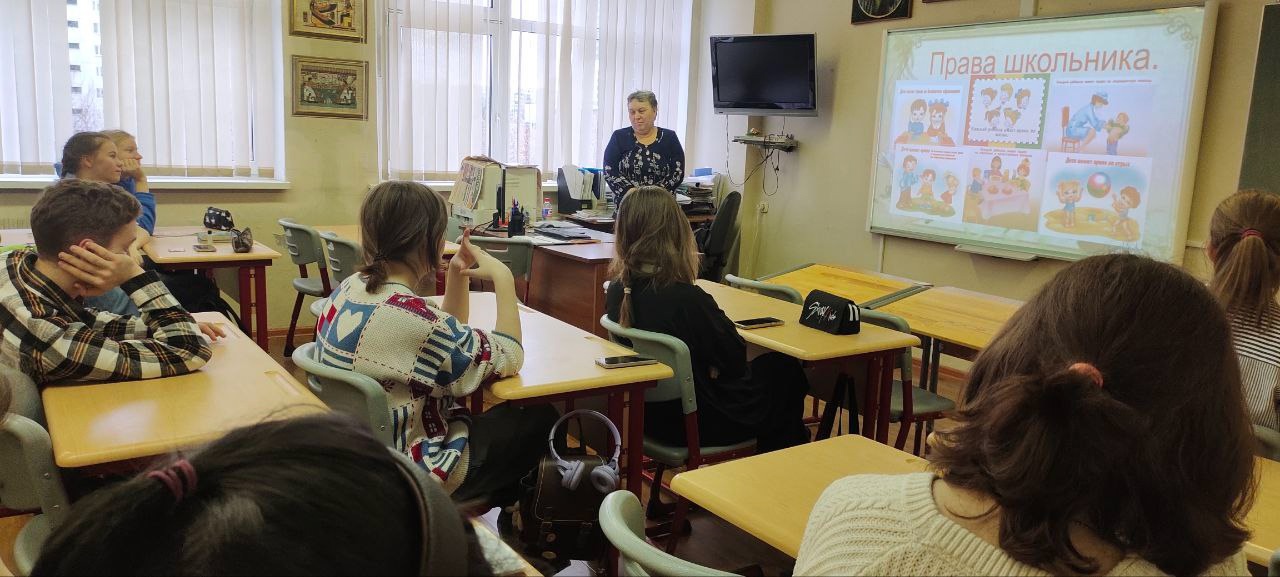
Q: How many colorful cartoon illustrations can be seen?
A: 6